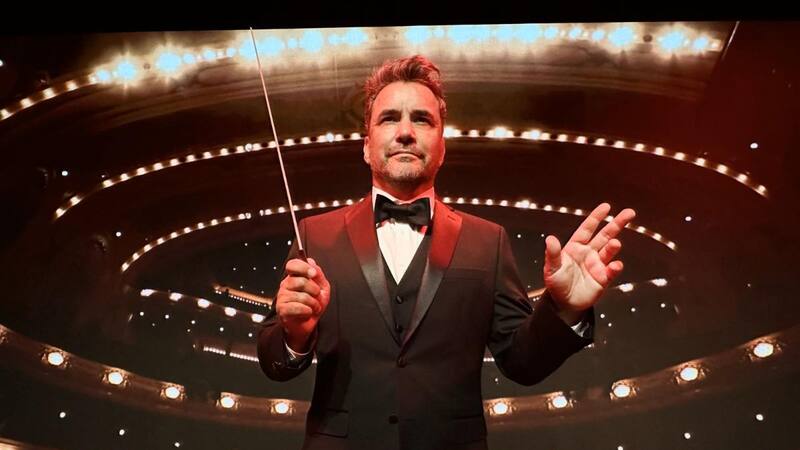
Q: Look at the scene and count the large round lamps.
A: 10